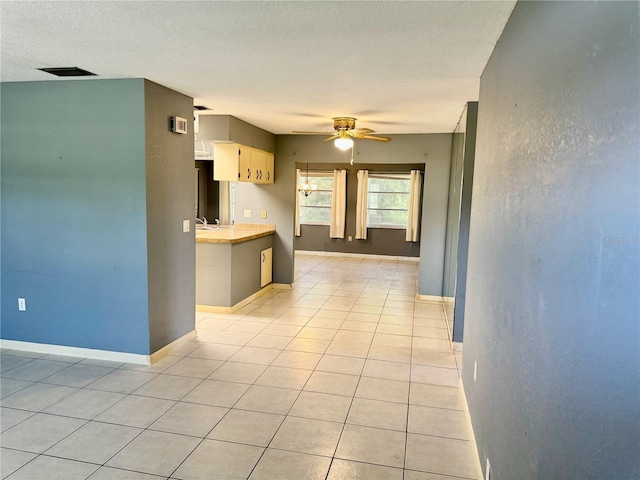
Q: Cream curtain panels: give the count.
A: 4